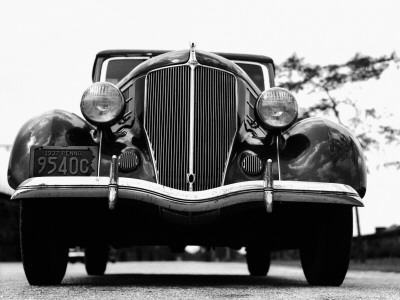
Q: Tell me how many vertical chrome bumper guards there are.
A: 2